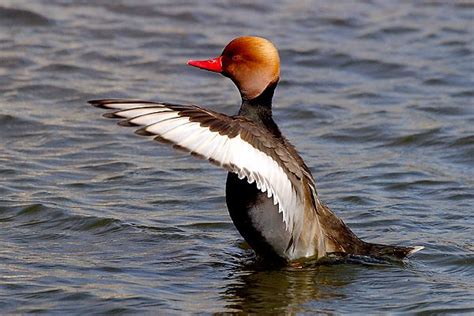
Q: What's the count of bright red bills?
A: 1